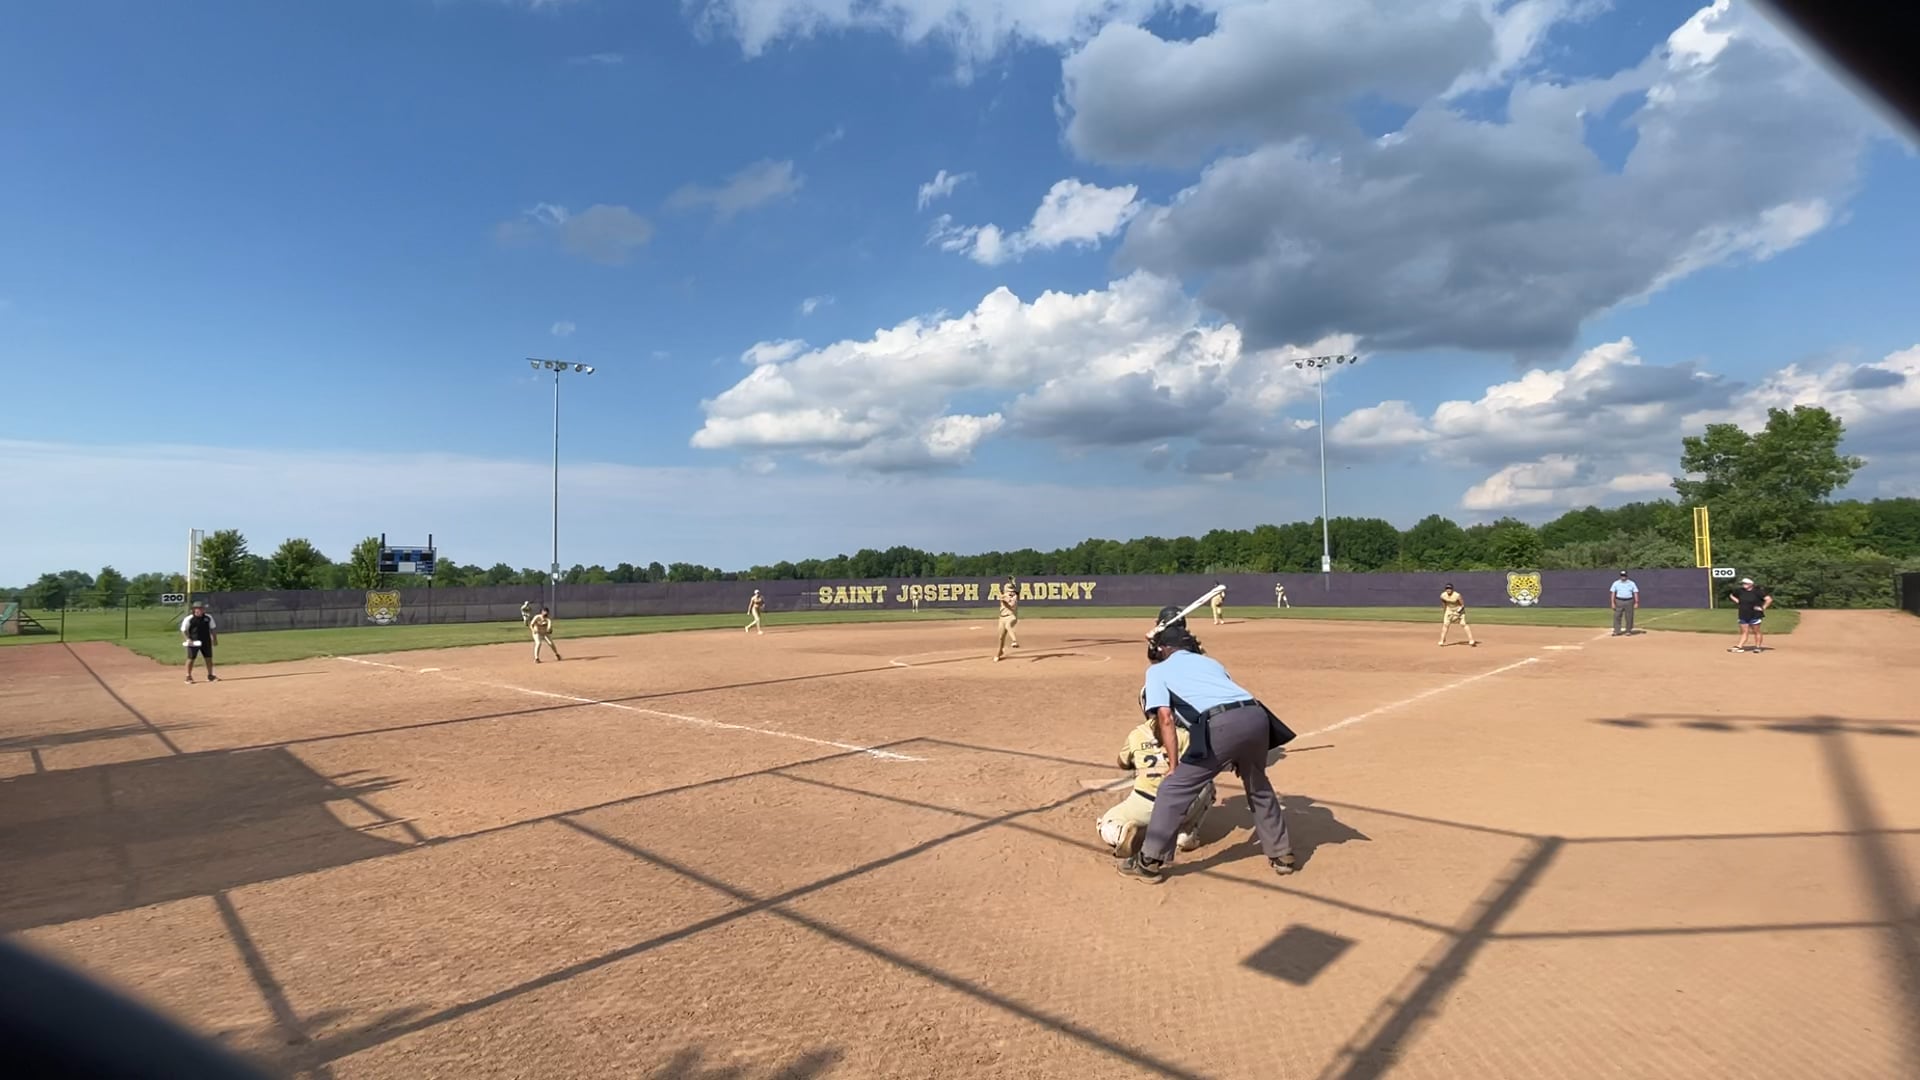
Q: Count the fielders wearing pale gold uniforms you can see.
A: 9